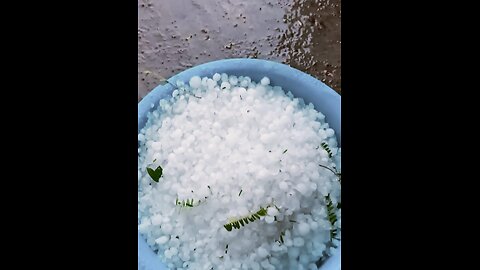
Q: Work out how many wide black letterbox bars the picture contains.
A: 2